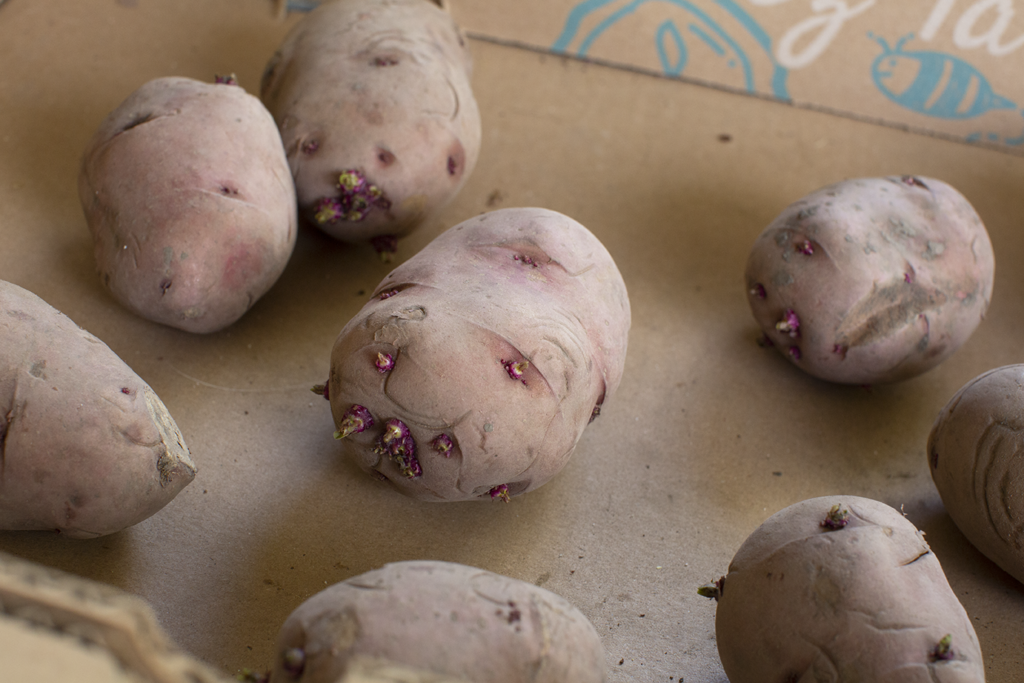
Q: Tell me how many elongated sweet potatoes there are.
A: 0